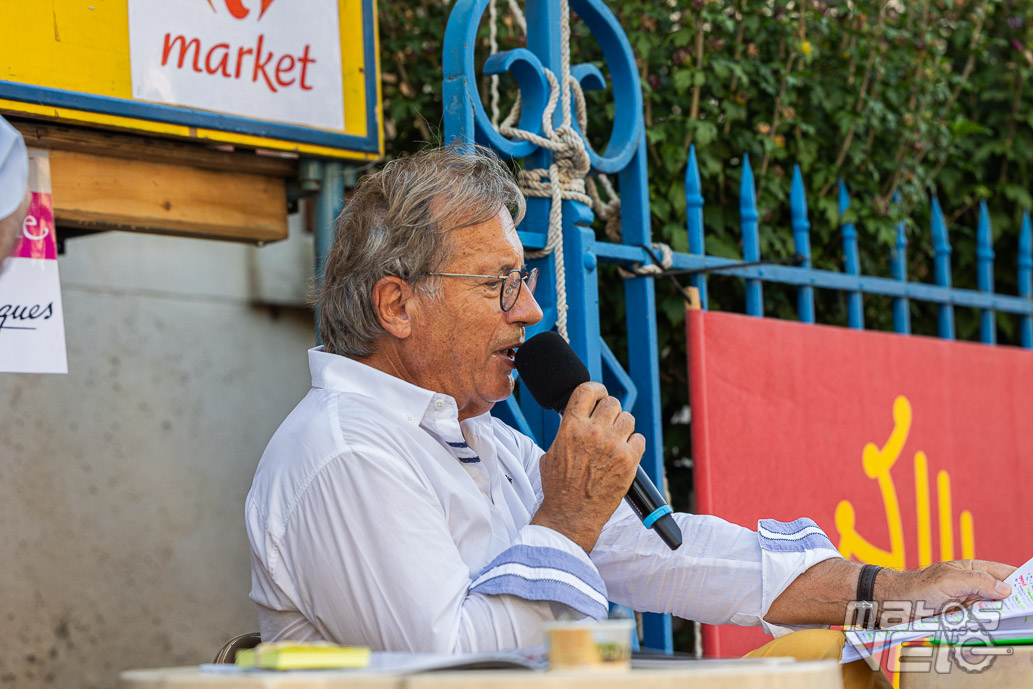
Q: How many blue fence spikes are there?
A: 8